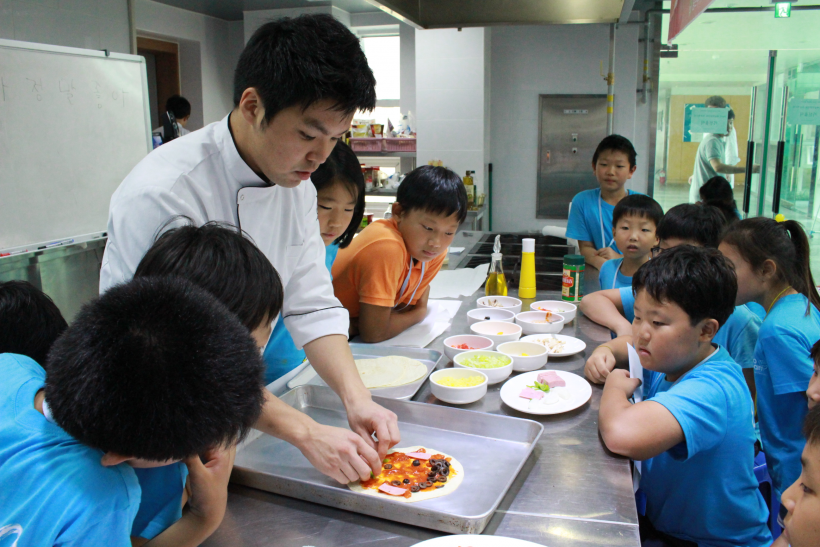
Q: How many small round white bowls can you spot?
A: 9